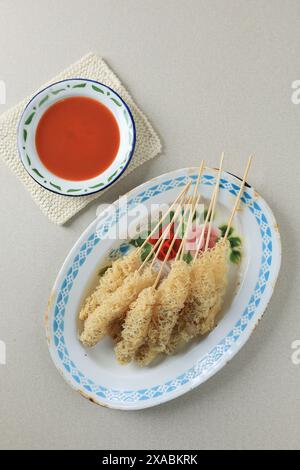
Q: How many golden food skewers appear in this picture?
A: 9